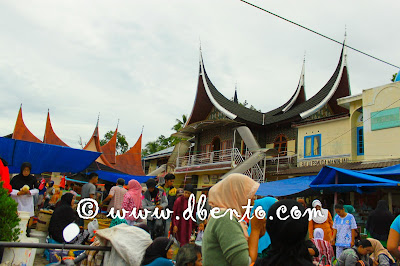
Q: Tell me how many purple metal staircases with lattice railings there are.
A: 0